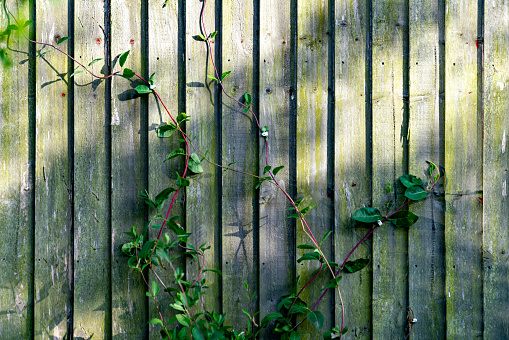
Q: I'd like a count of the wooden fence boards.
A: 14